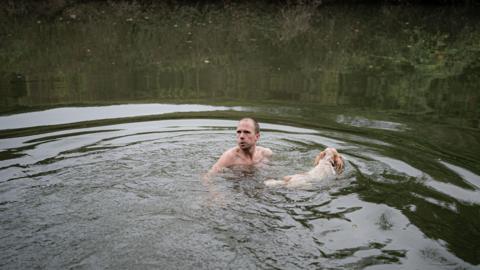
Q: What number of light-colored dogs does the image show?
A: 1